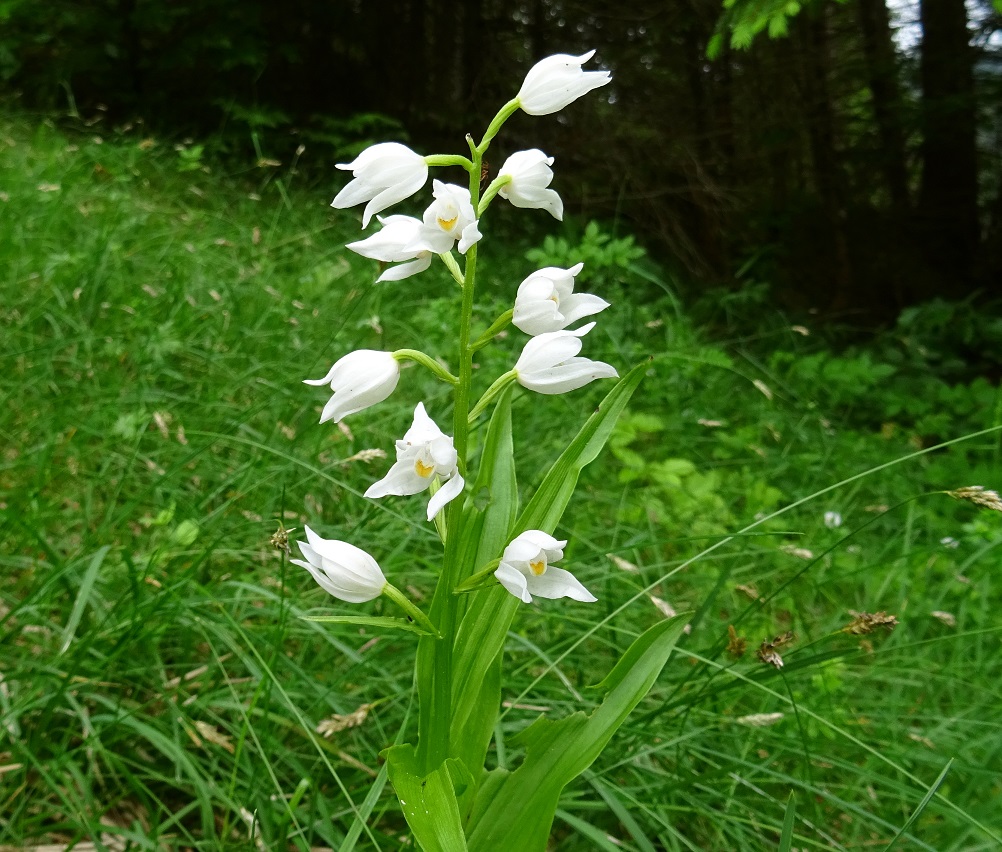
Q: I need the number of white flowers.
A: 11